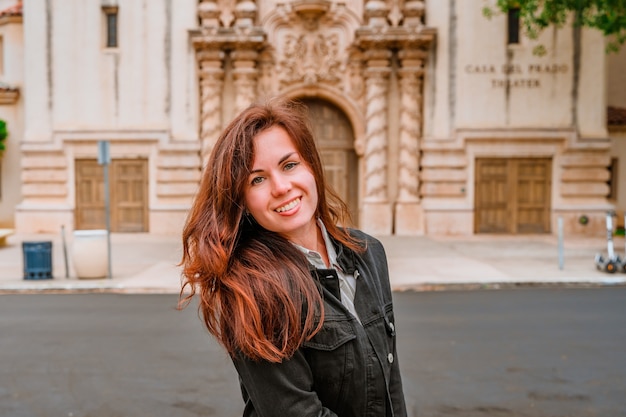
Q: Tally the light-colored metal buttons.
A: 3